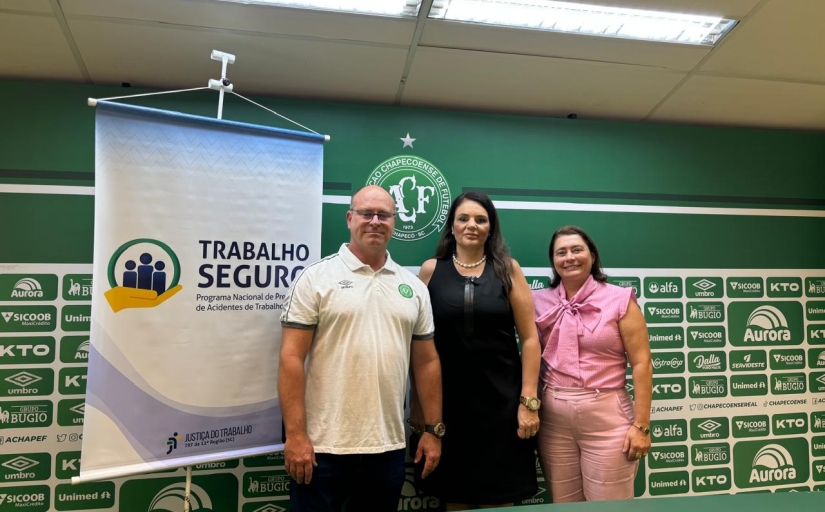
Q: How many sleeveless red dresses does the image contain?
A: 0